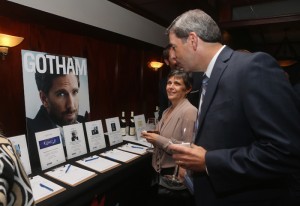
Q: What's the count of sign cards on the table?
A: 6